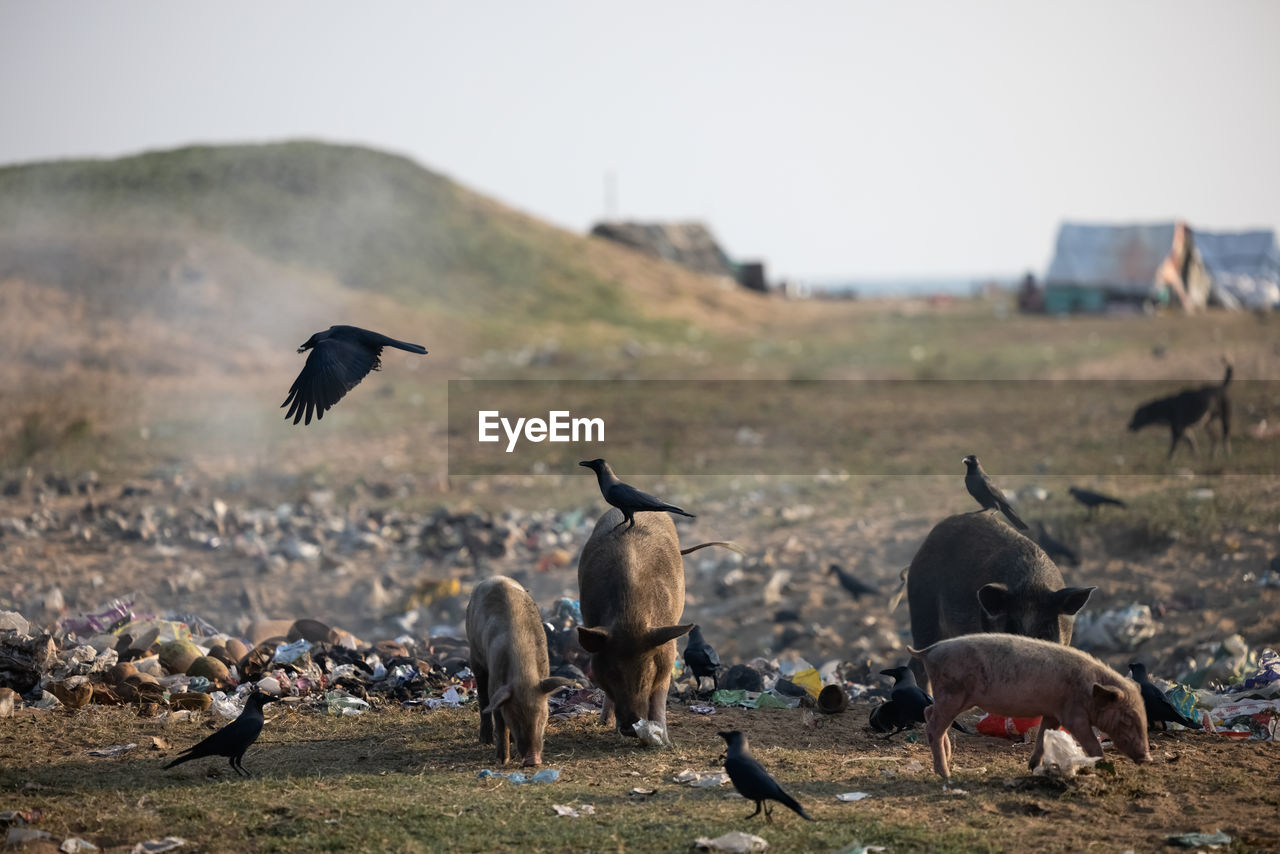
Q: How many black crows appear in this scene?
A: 11